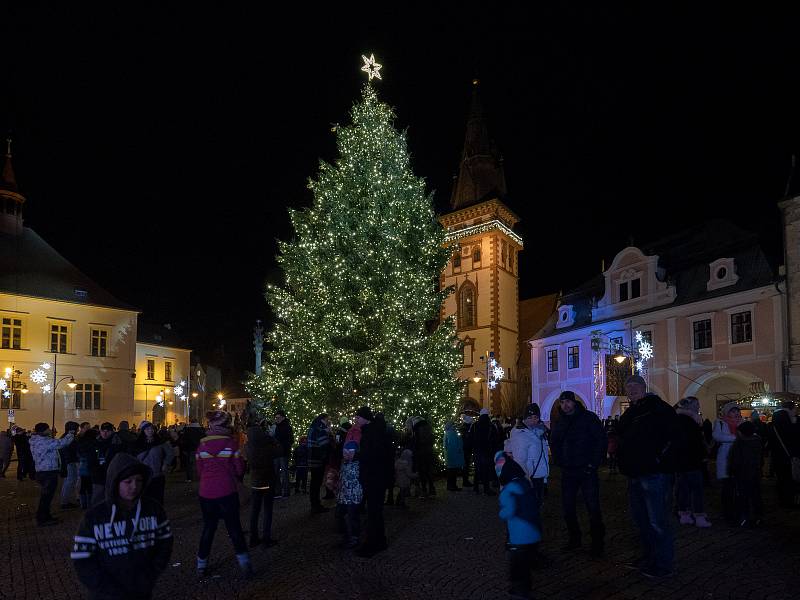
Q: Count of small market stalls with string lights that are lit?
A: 1